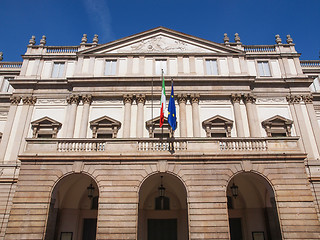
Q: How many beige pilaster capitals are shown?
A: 12